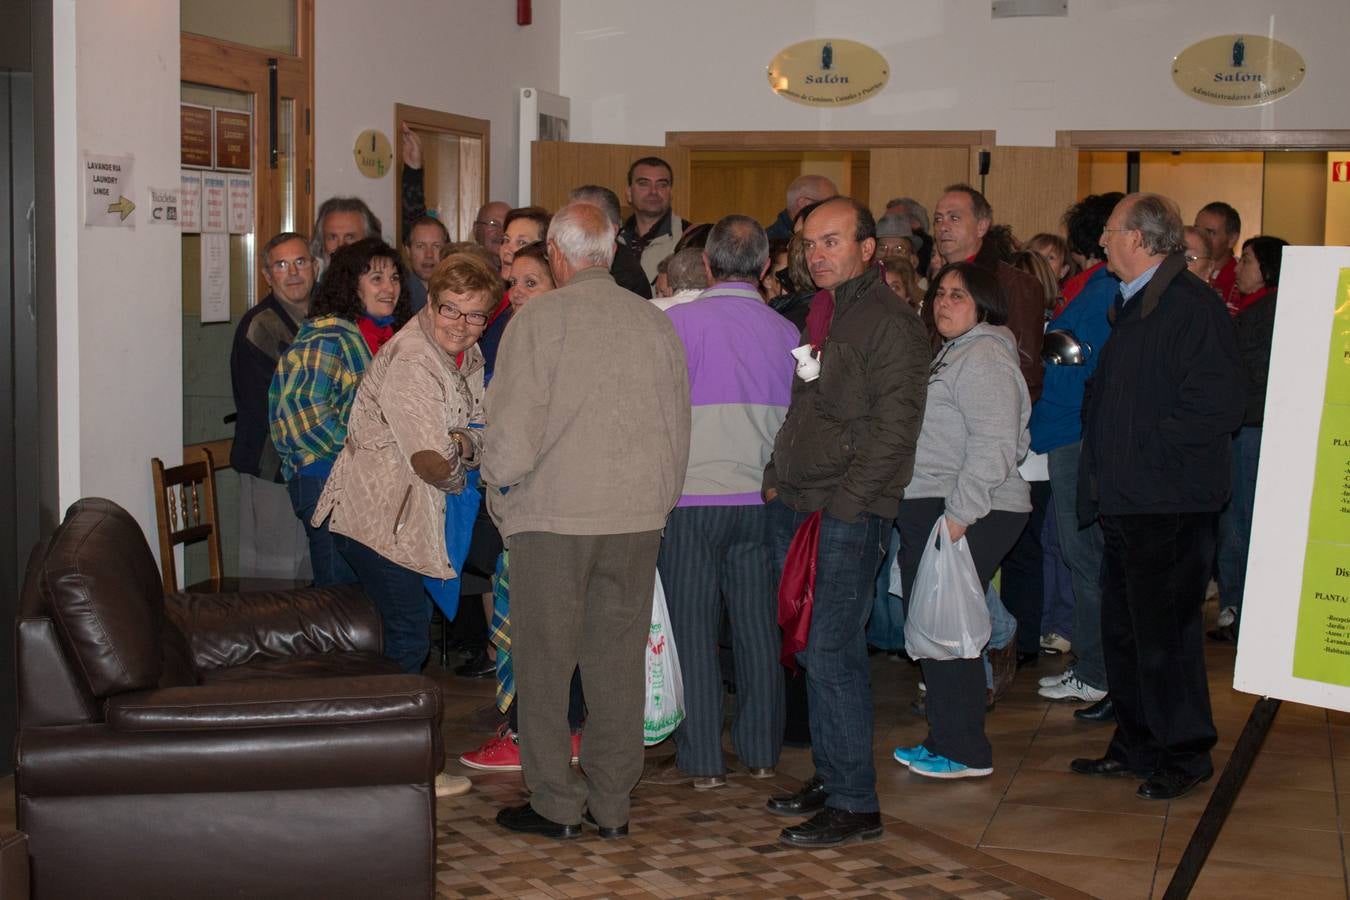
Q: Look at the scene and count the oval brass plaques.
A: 3